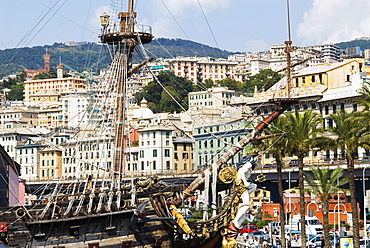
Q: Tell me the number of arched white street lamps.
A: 3